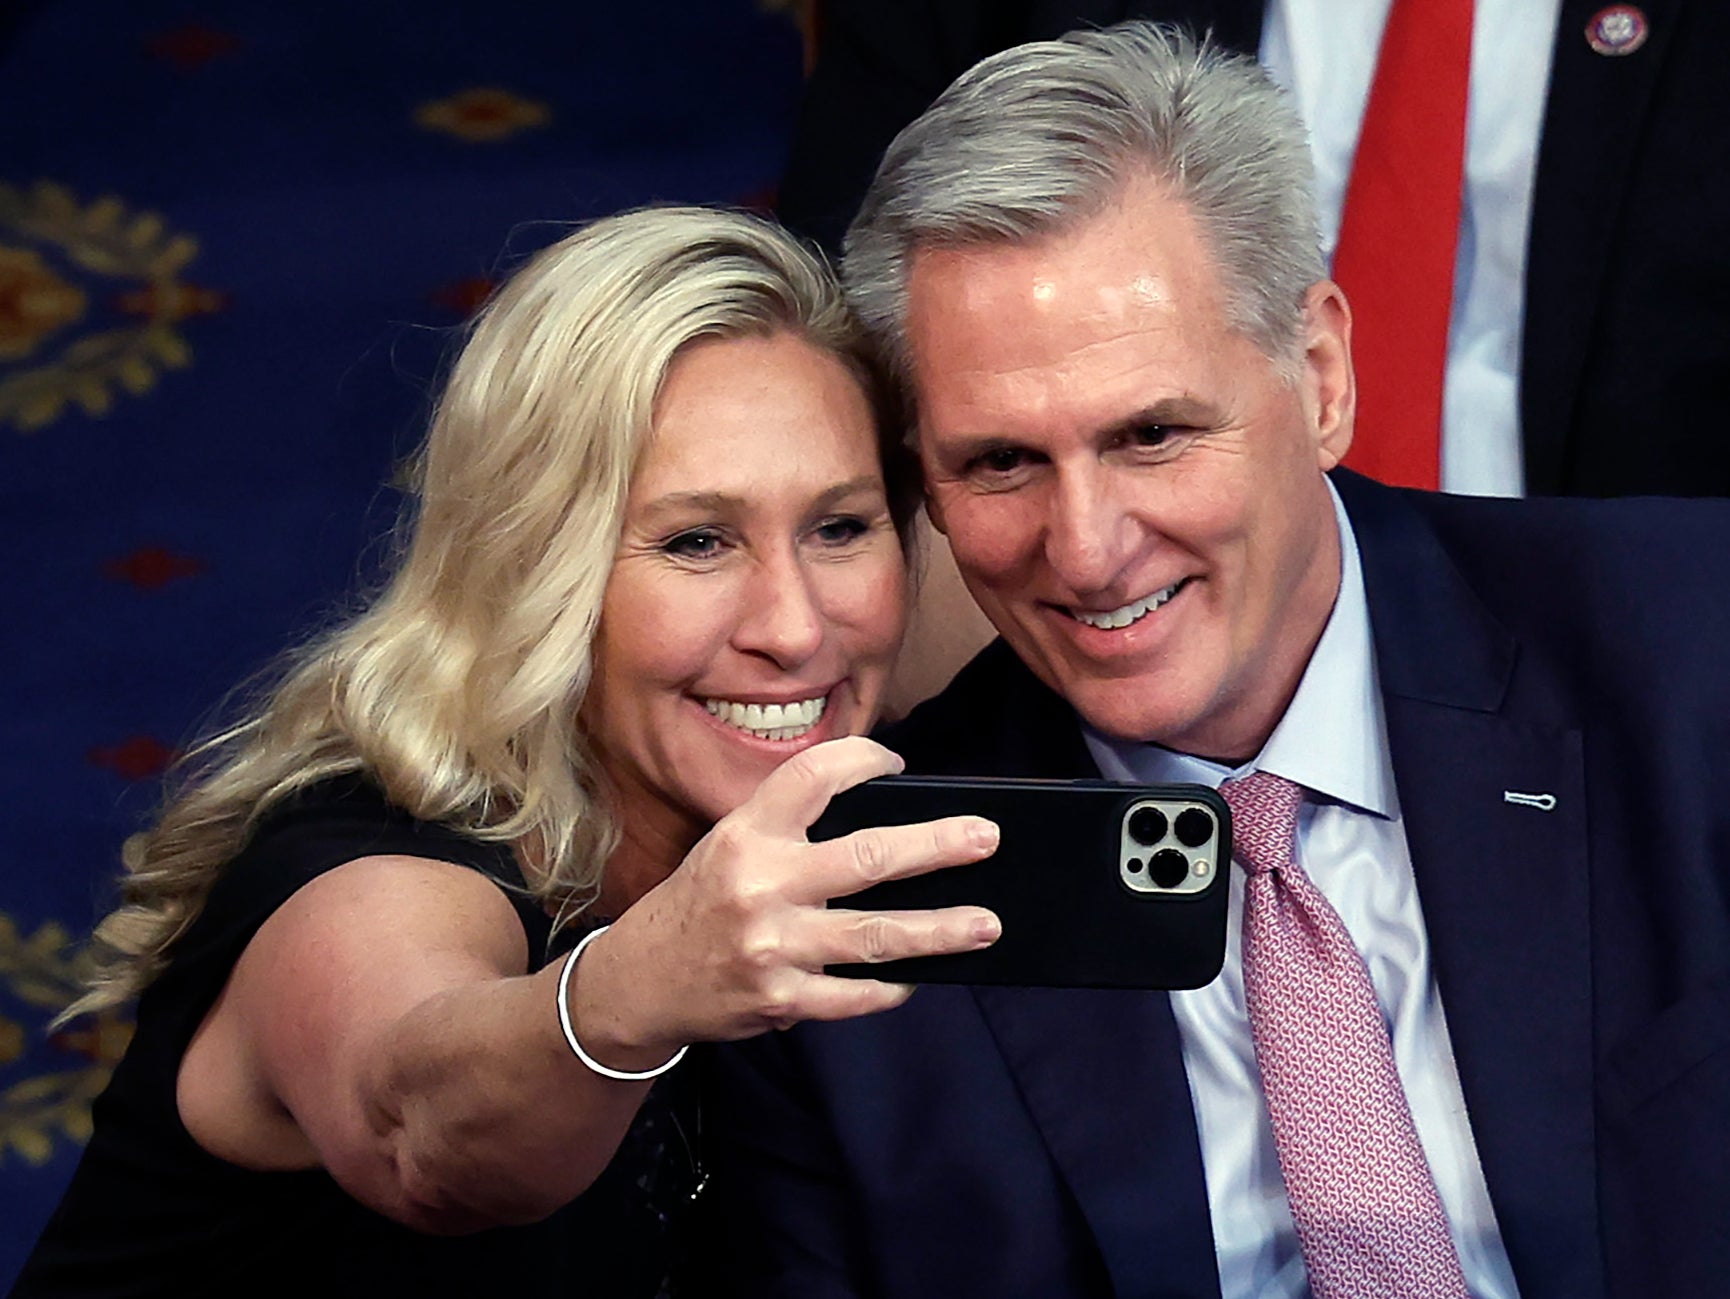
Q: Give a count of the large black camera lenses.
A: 3